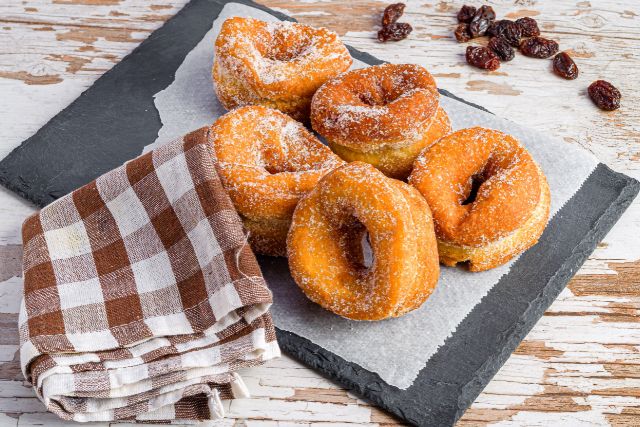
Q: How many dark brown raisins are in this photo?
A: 12